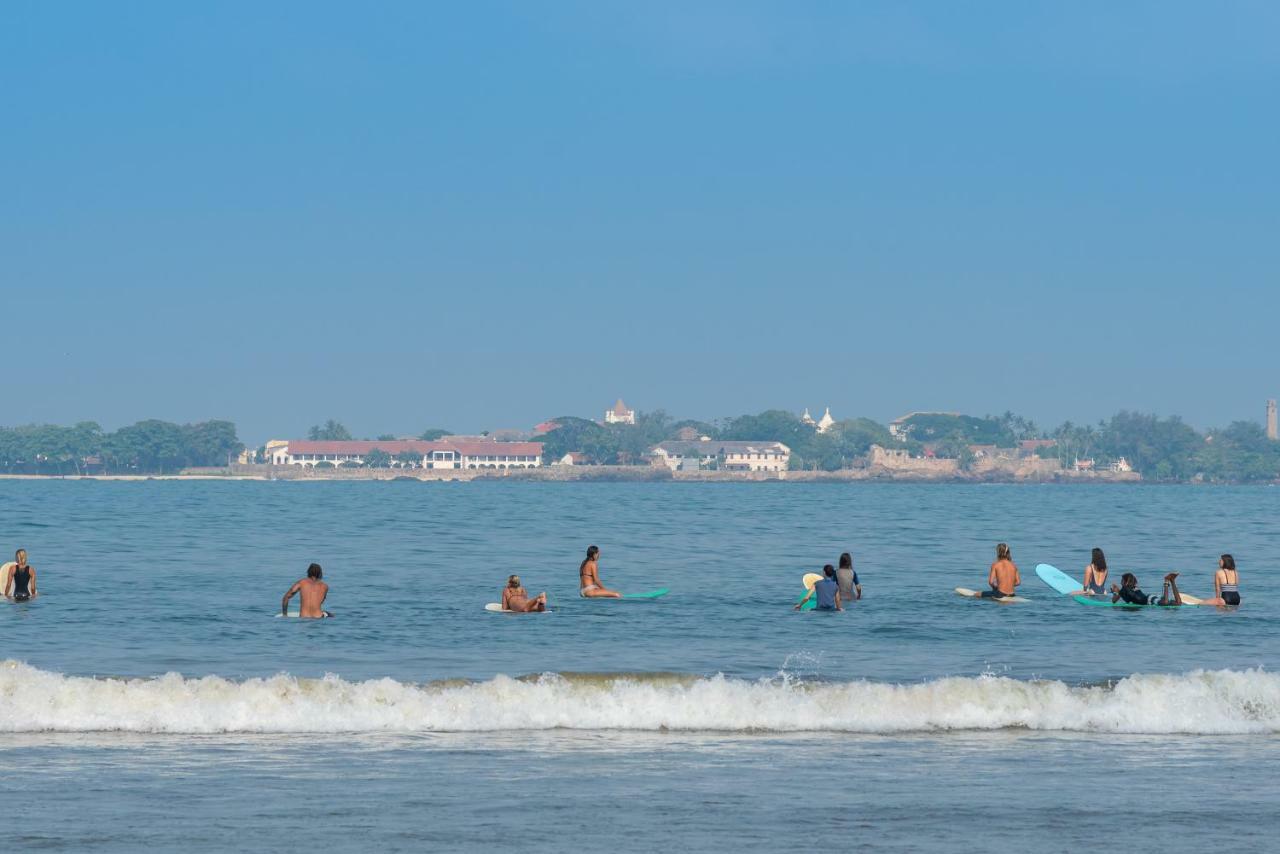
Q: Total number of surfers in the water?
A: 10